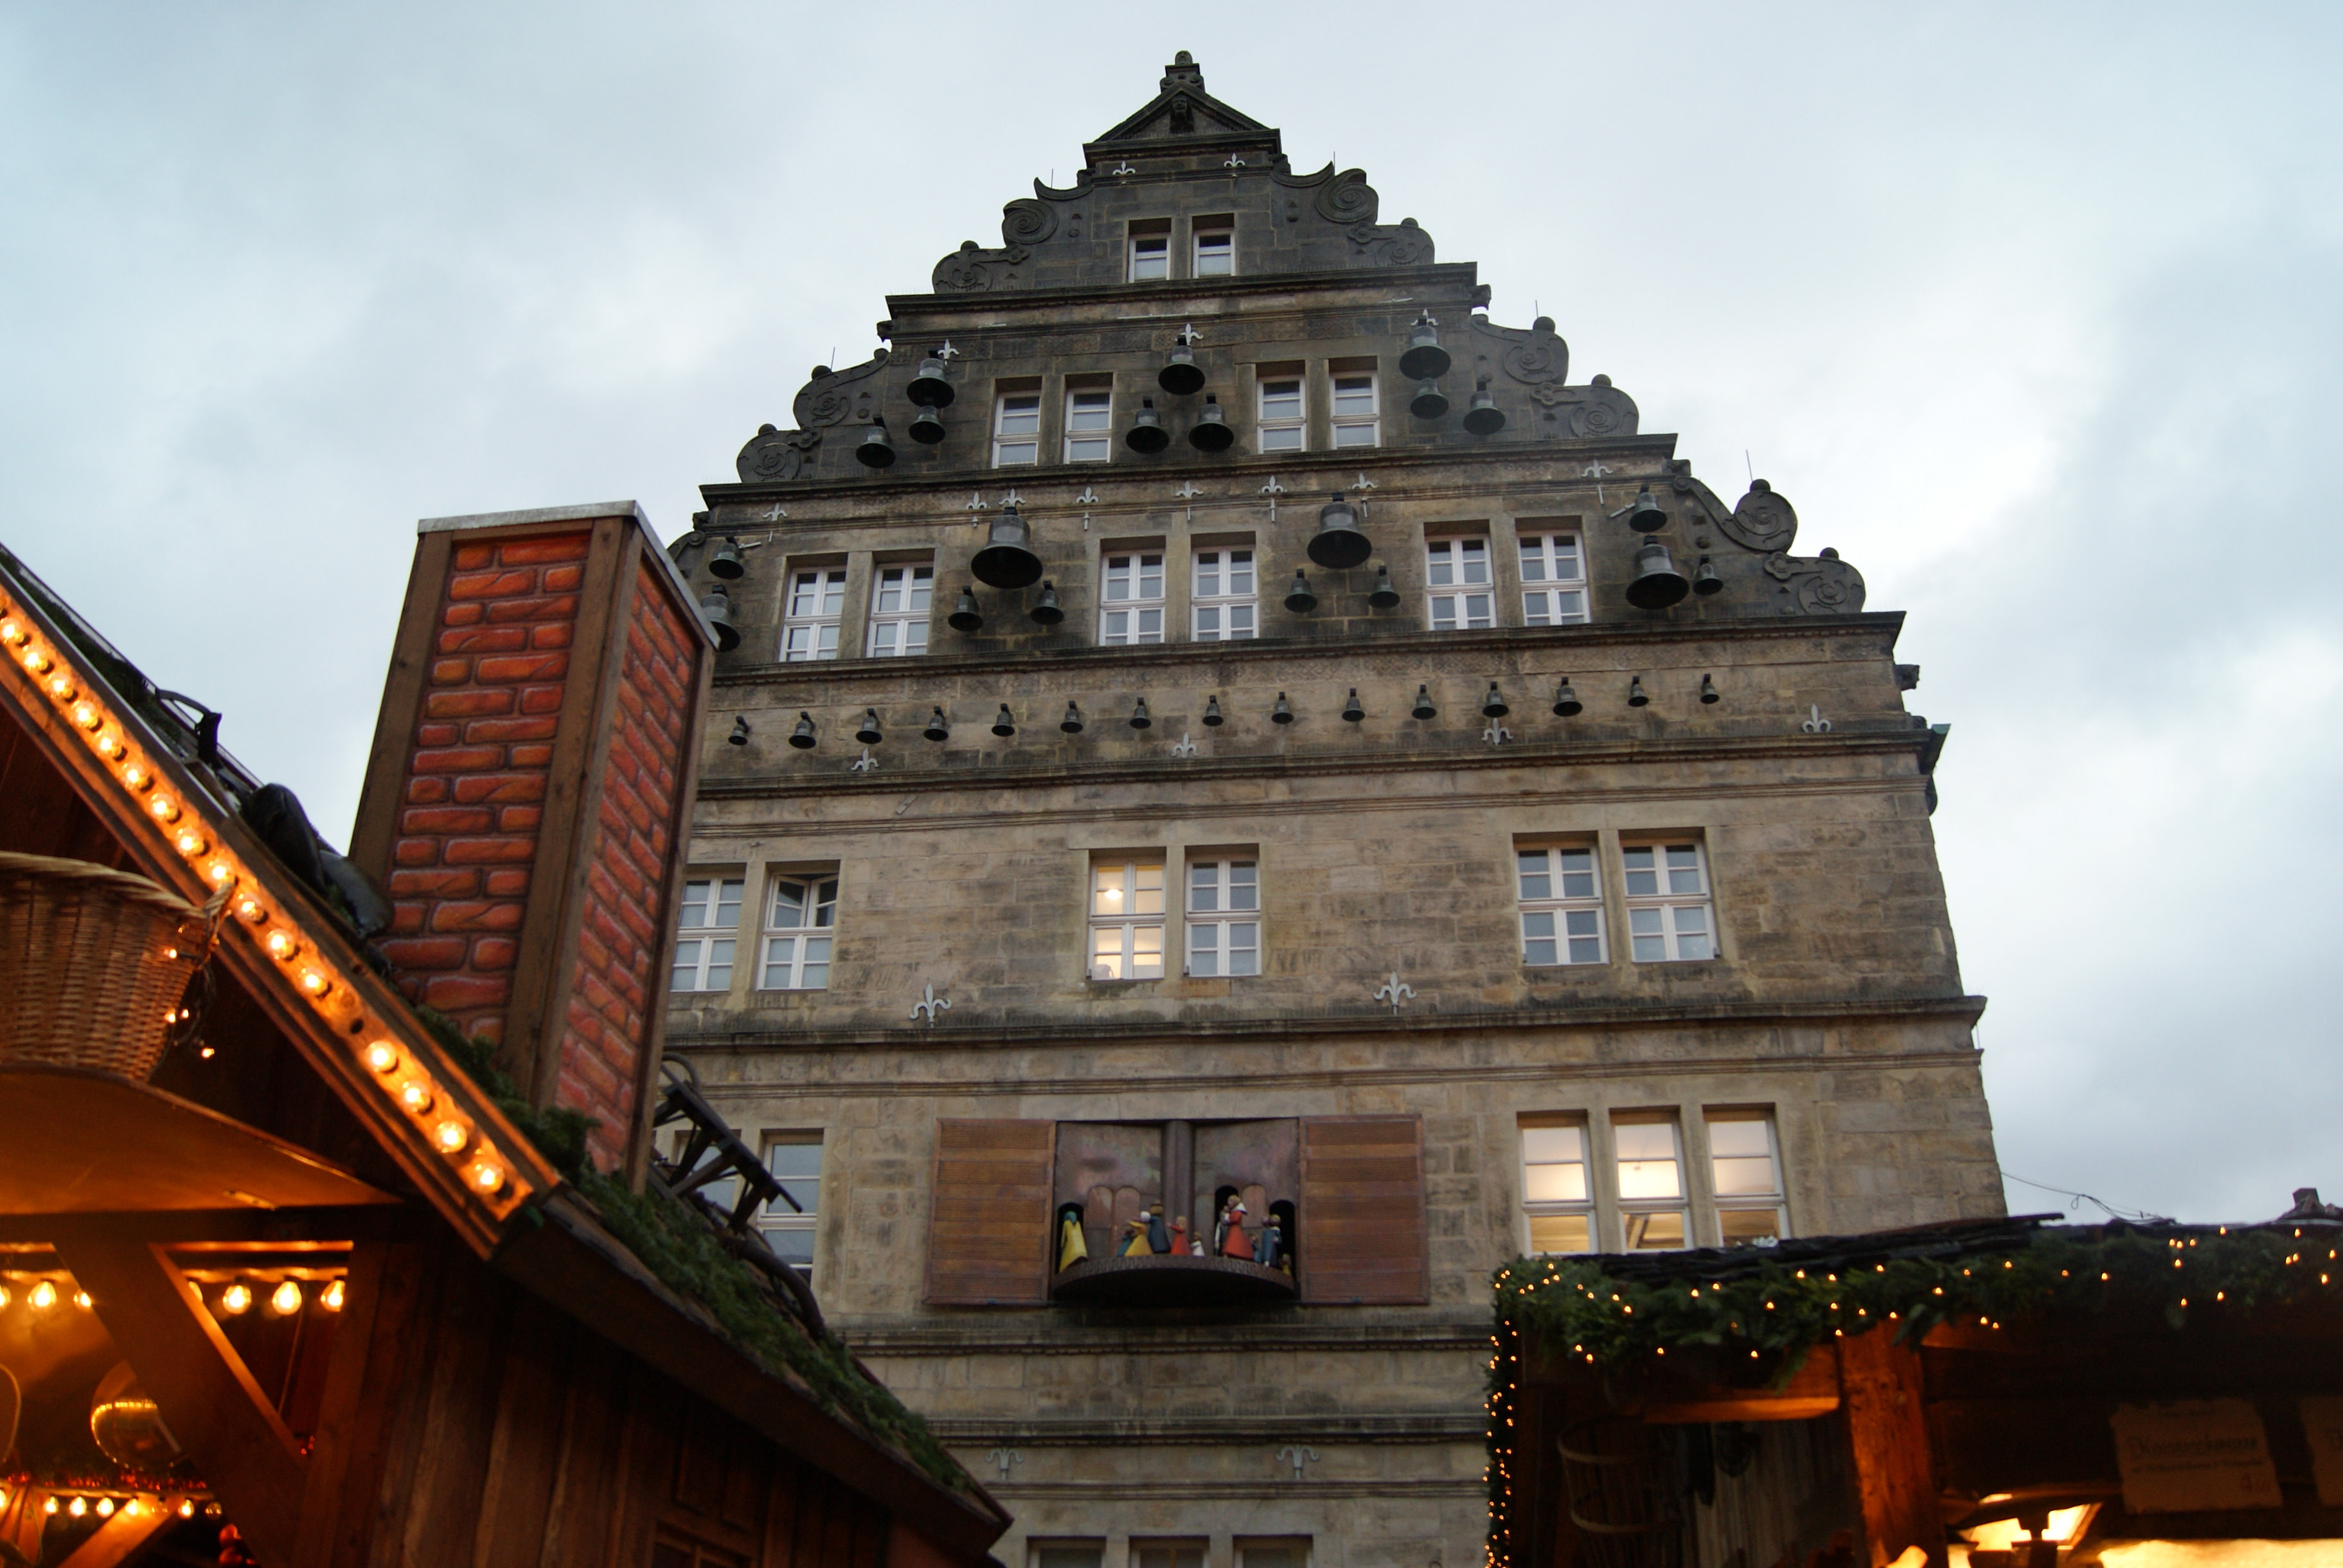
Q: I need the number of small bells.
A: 15